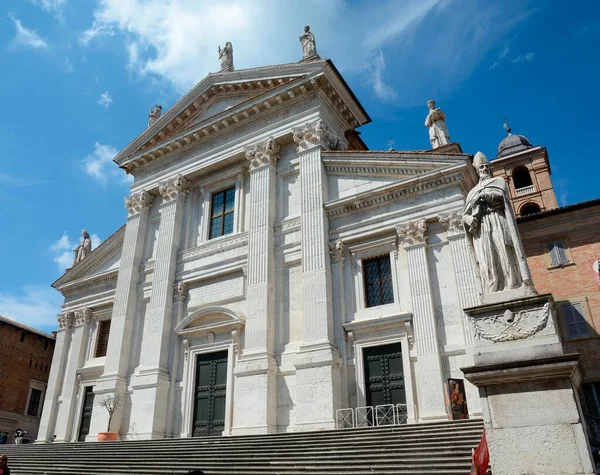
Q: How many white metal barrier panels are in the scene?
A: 4